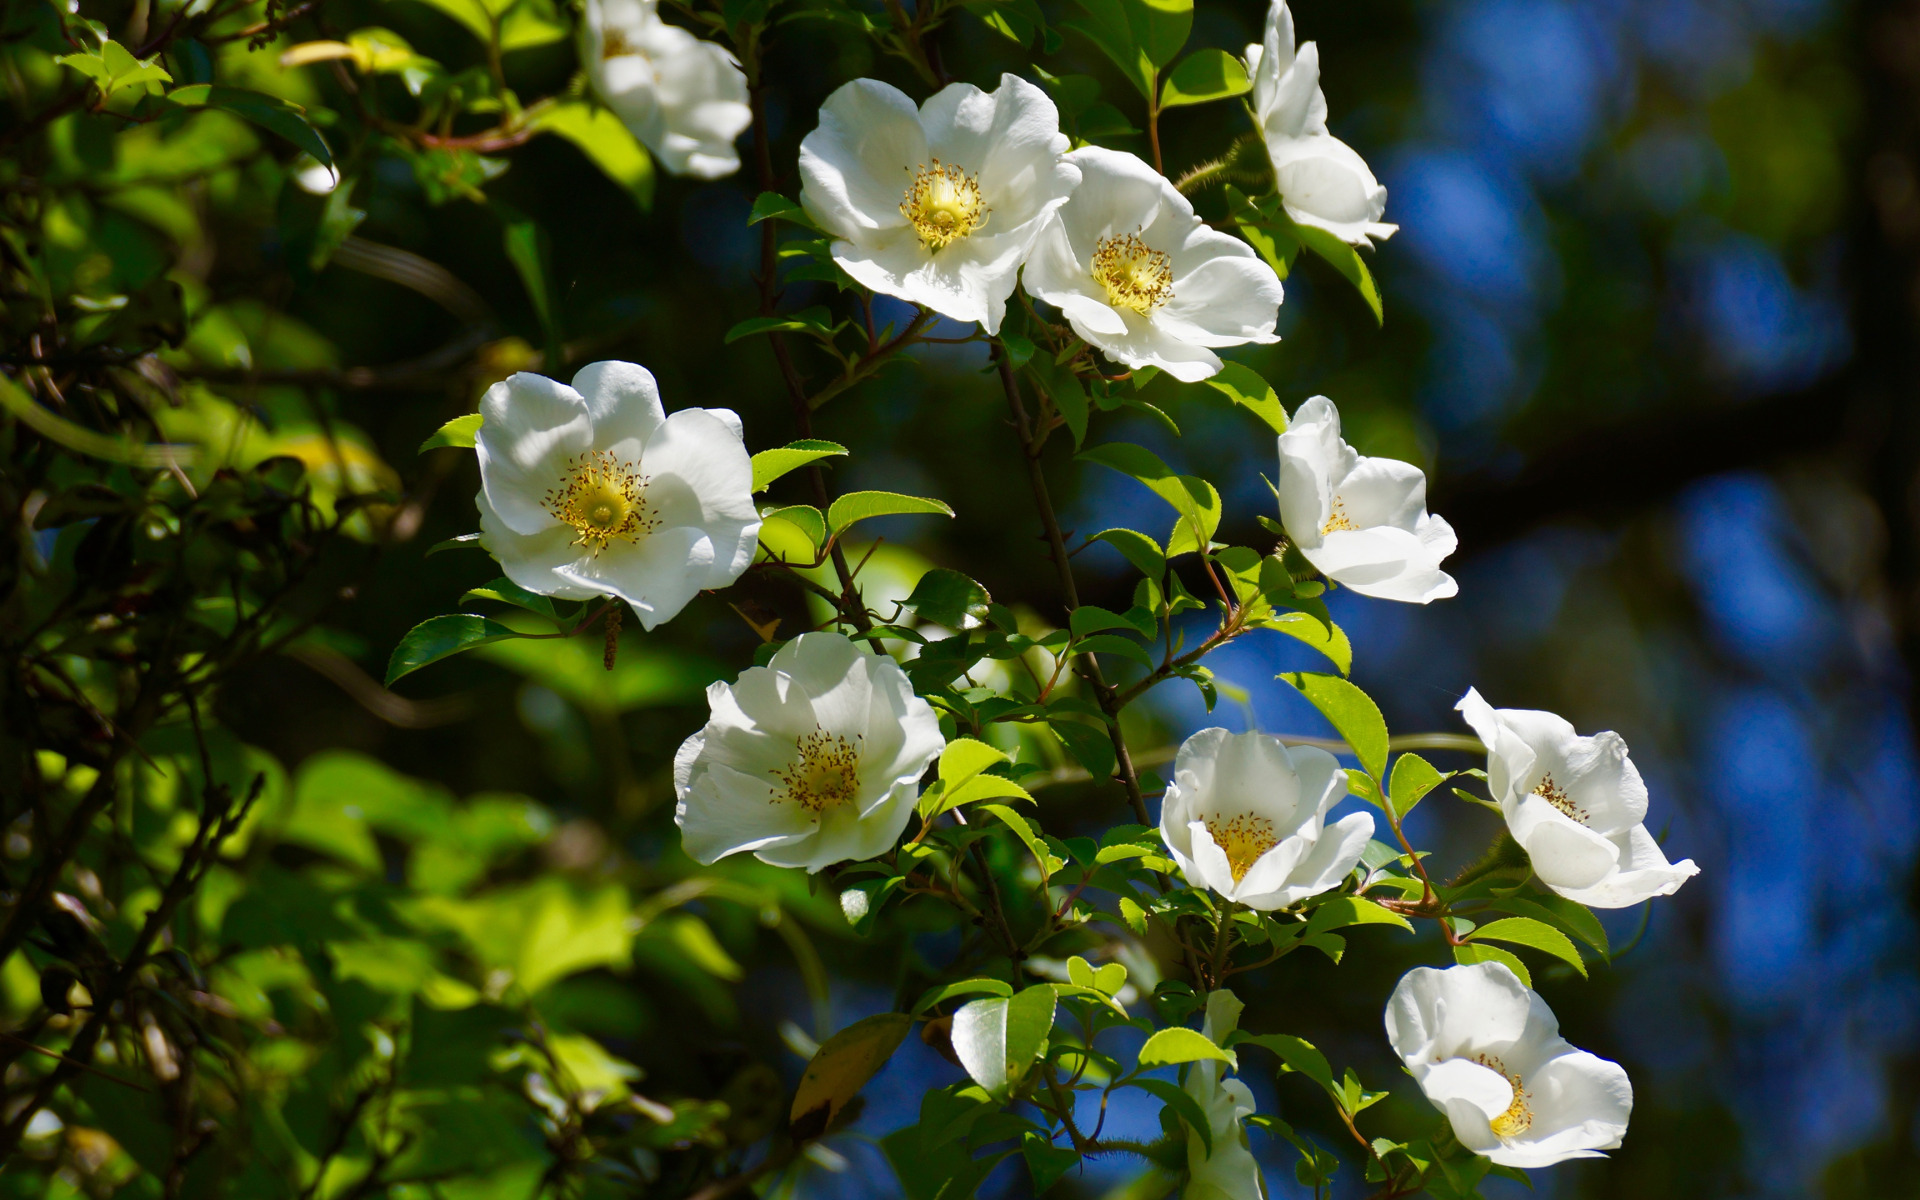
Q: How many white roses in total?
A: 11